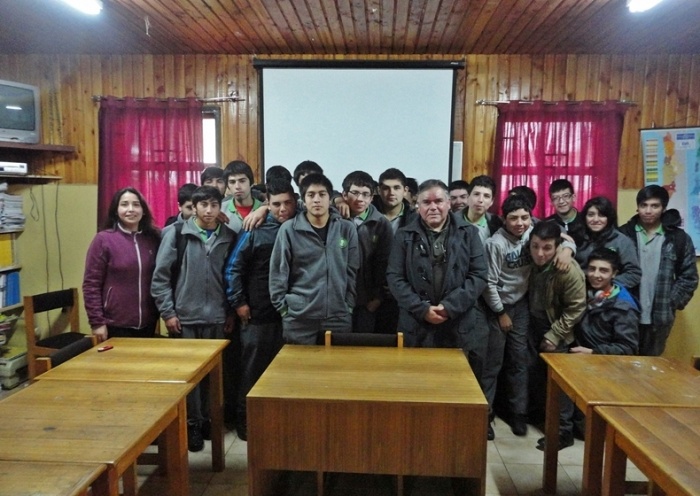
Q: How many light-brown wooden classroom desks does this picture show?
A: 6